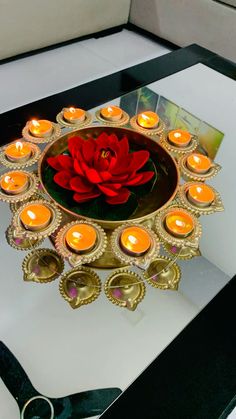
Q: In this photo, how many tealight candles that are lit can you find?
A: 13